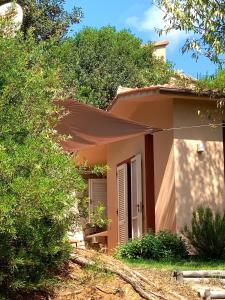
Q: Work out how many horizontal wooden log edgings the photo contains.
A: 2